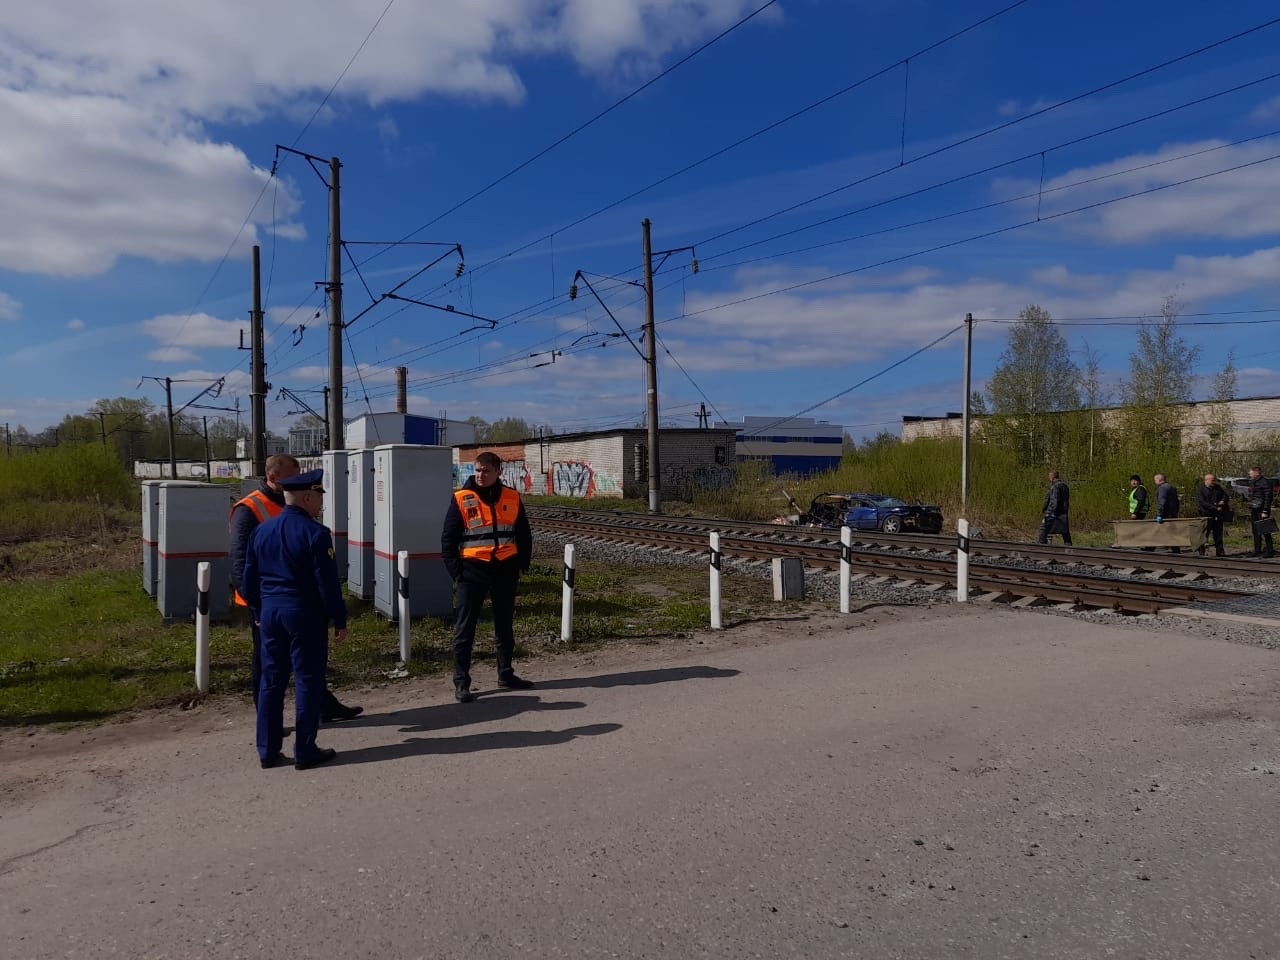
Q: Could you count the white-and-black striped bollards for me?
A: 6